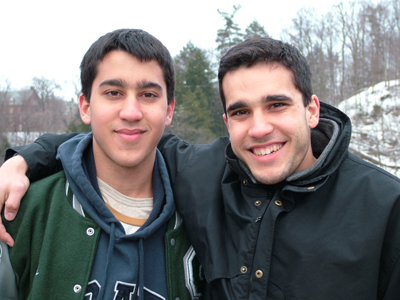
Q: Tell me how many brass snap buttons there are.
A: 6